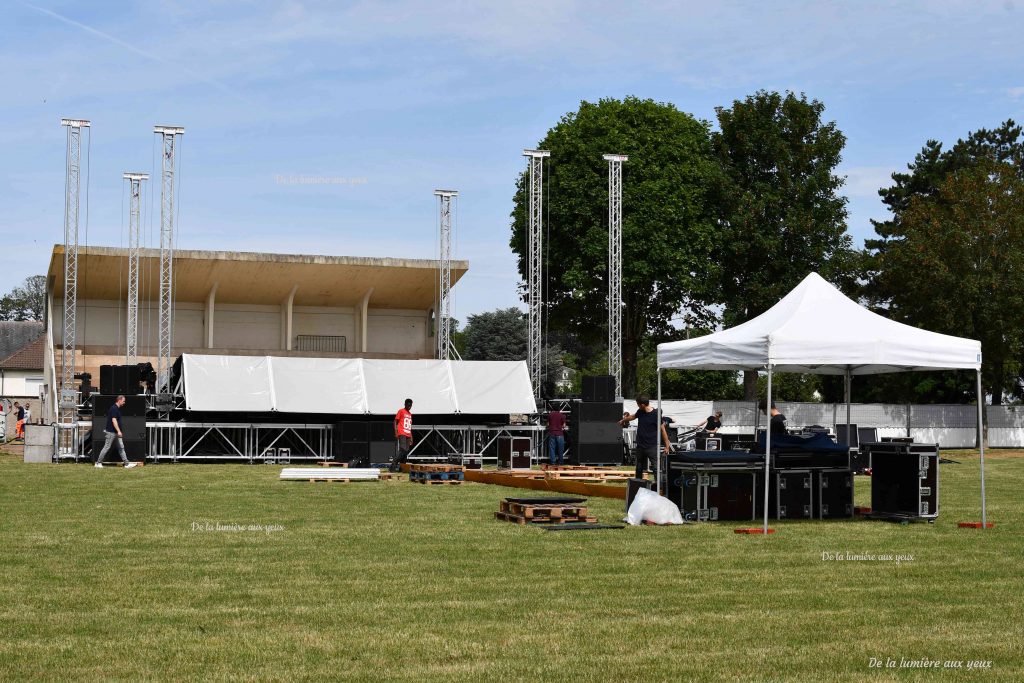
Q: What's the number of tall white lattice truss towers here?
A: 6